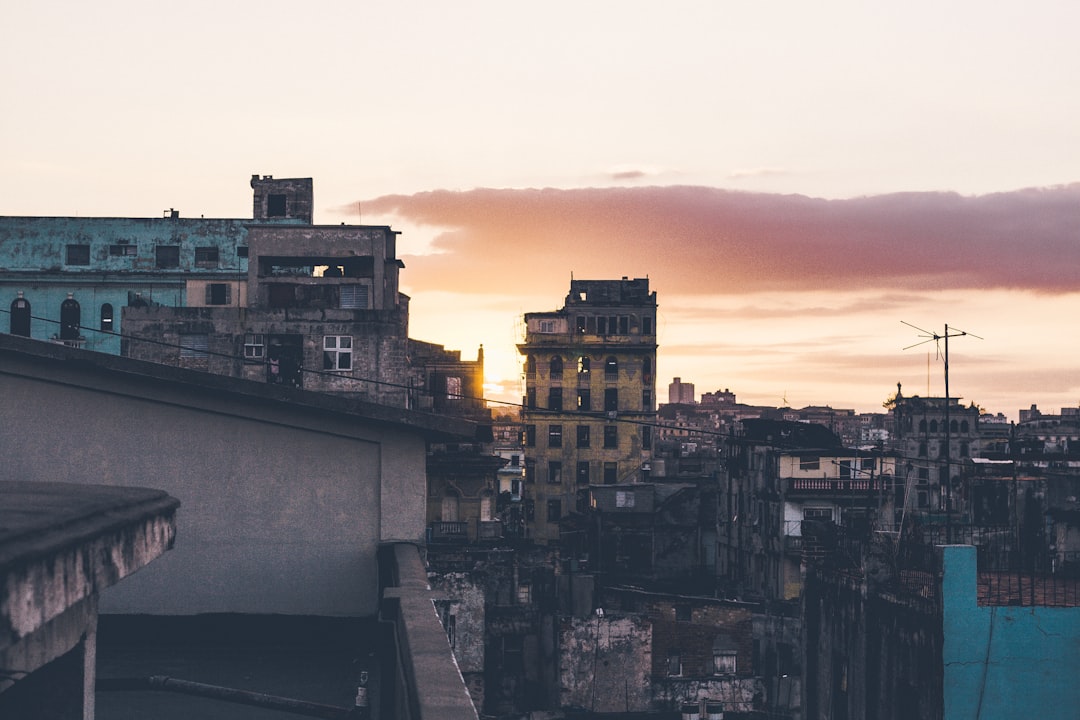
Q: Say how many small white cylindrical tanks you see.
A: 2